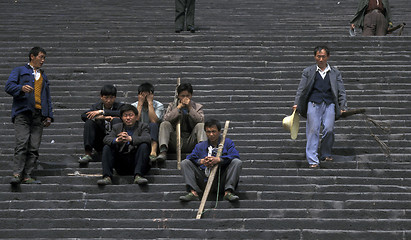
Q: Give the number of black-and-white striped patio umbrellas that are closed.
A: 0